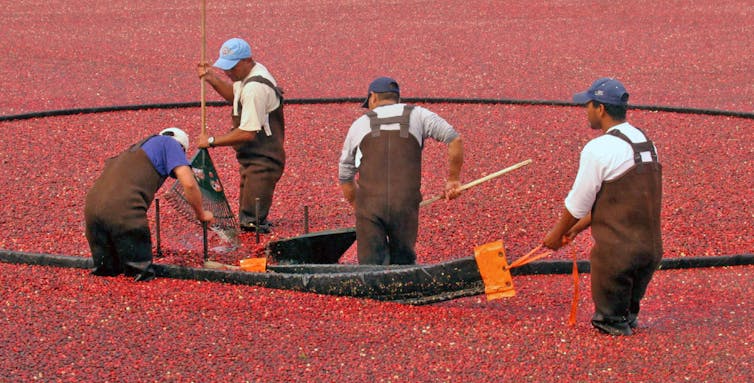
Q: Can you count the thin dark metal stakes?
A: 4